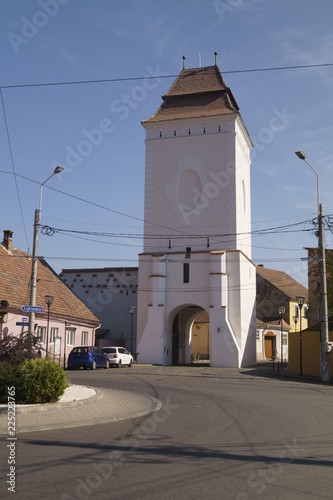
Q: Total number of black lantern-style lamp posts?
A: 5